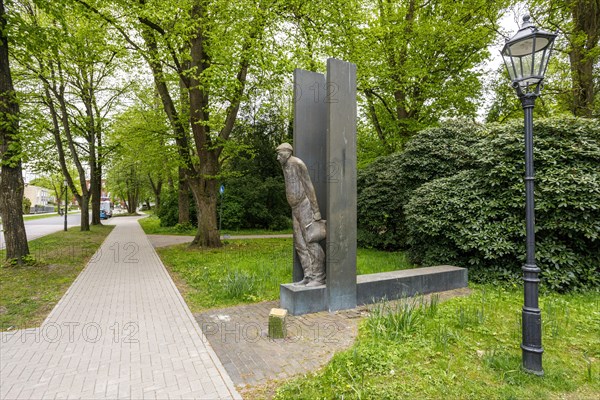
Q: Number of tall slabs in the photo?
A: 2